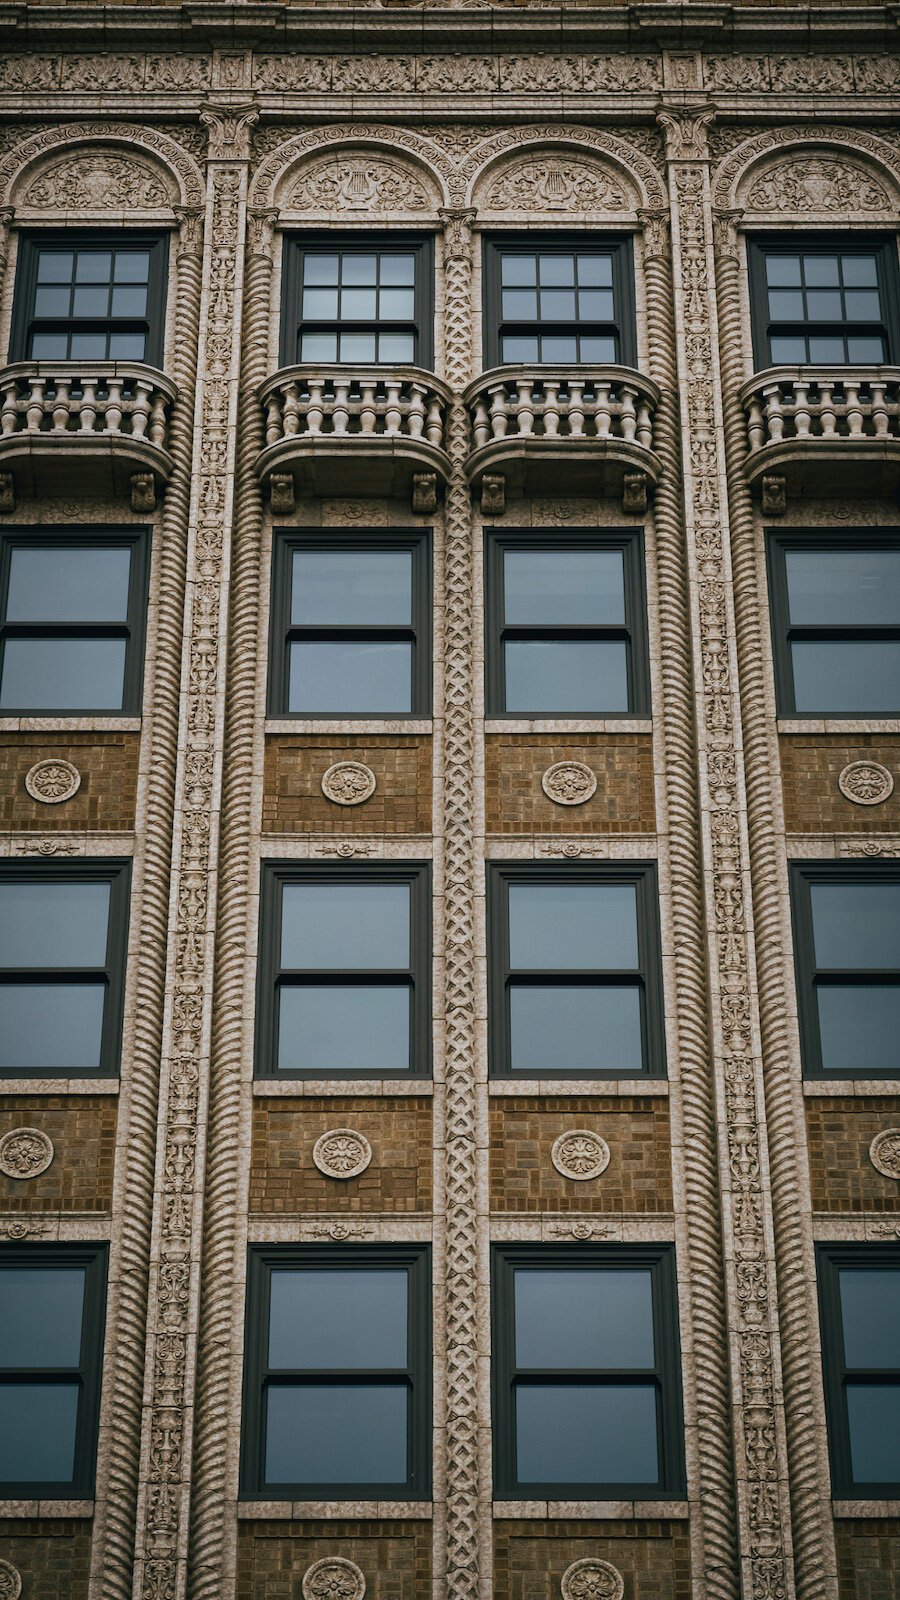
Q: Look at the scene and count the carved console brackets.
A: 7